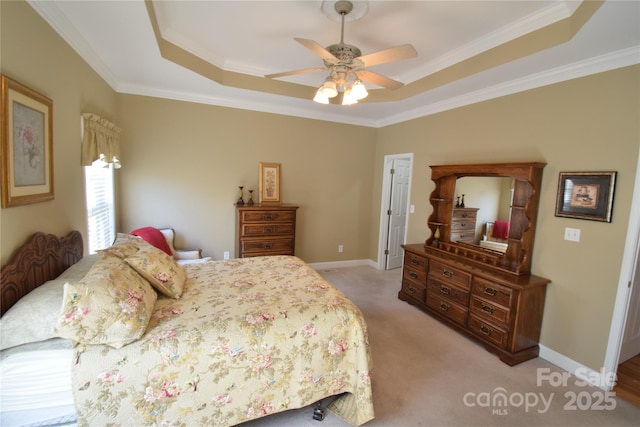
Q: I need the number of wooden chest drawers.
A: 2